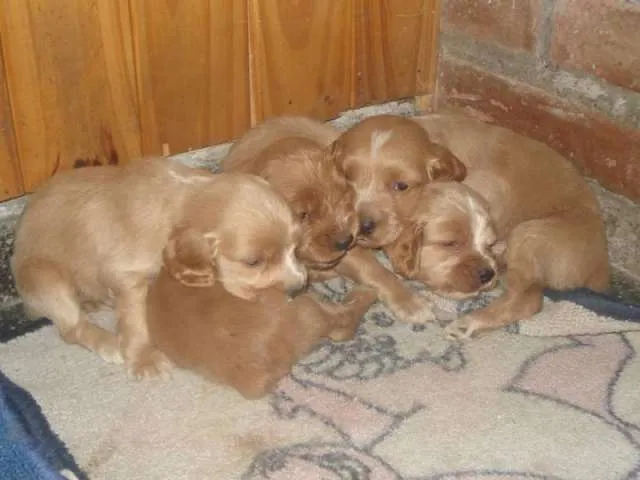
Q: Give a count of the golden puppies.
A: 5